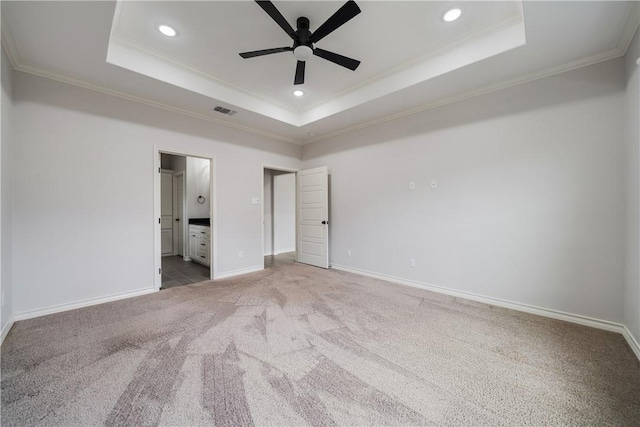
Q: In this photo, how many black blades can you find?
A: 5